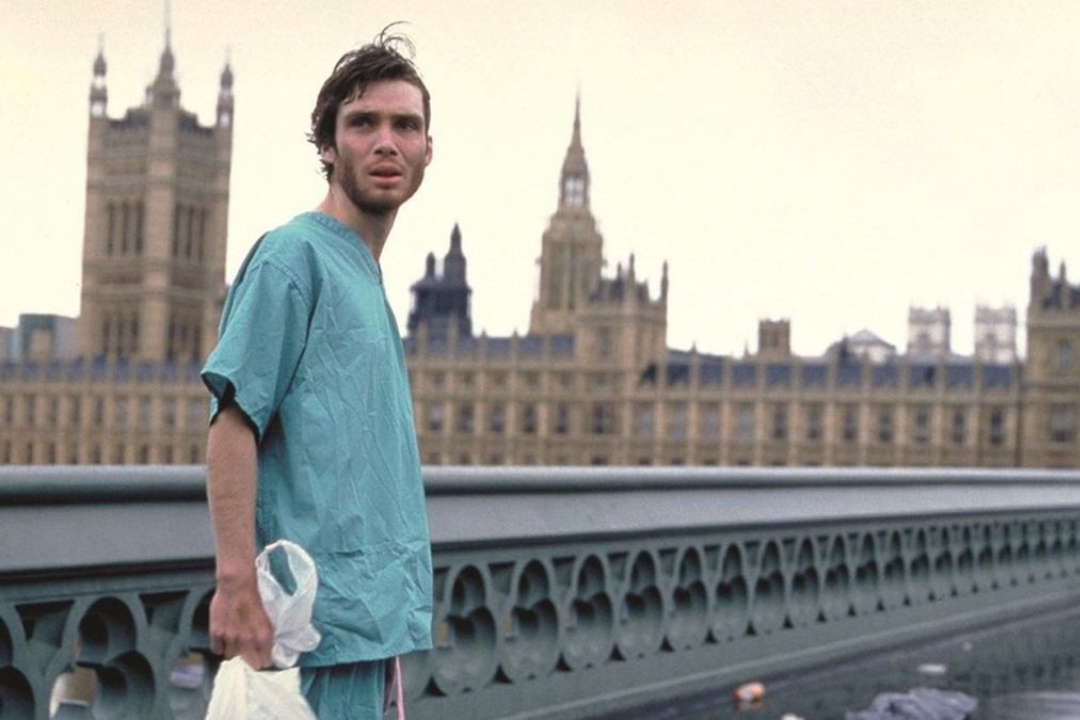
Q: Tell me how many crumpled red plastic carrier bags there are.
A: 0